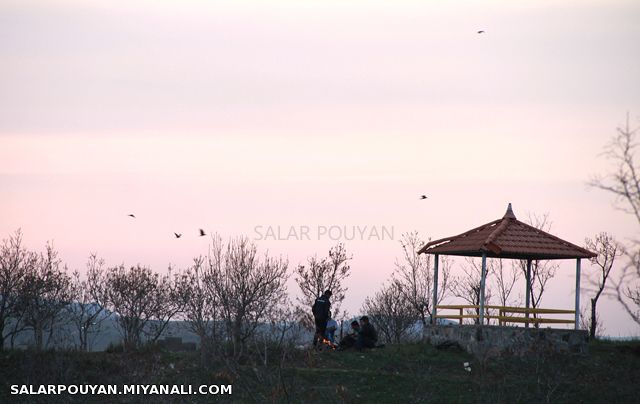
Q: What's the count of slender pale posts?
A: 4